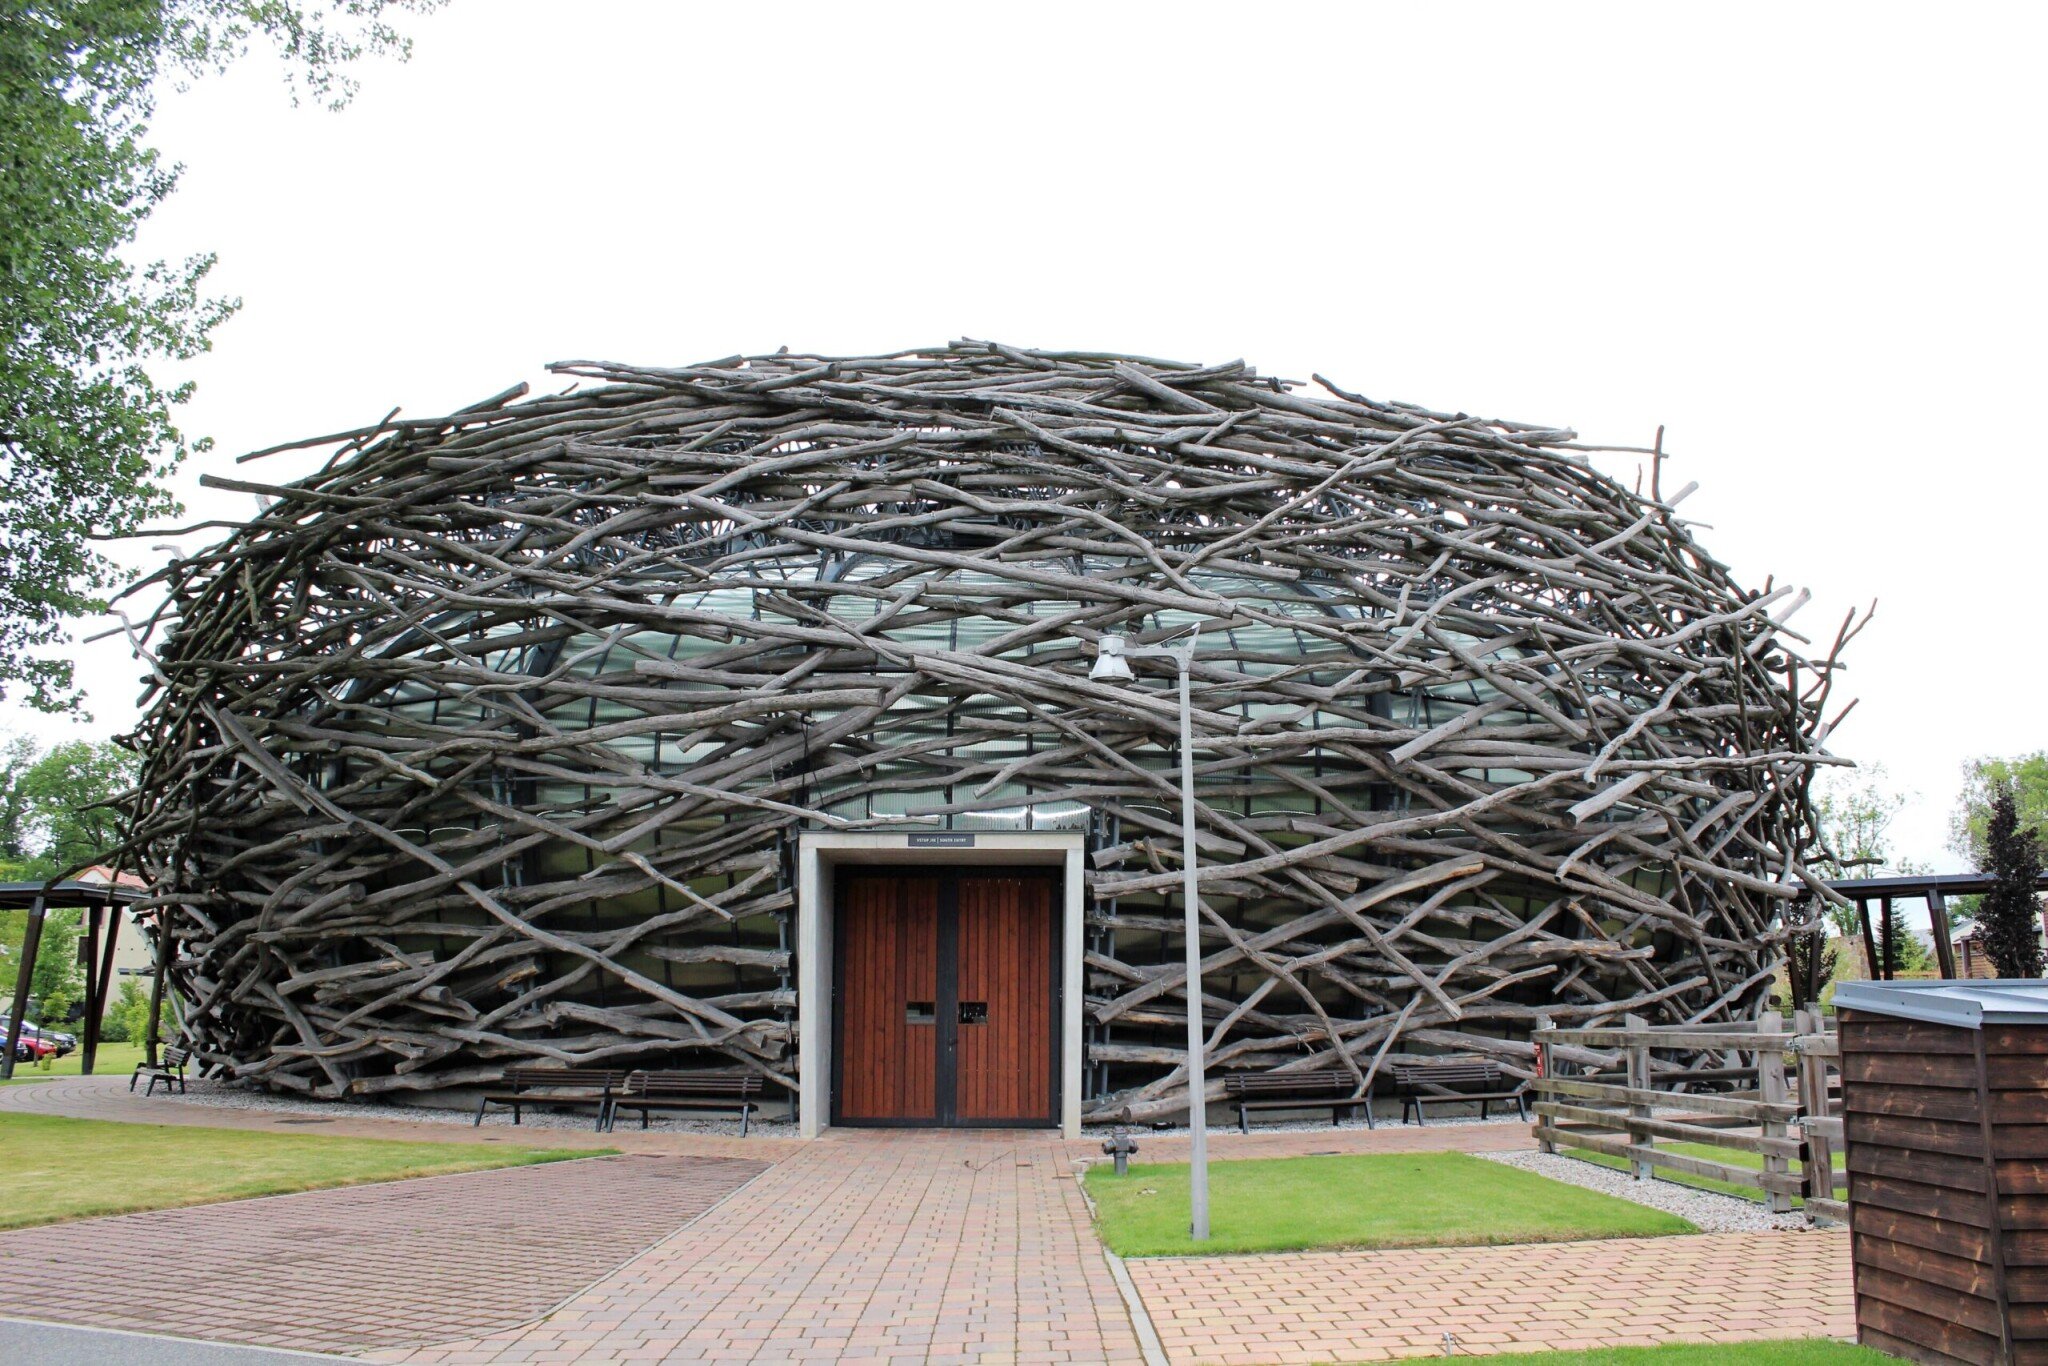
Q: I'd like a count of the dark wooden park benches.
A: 5